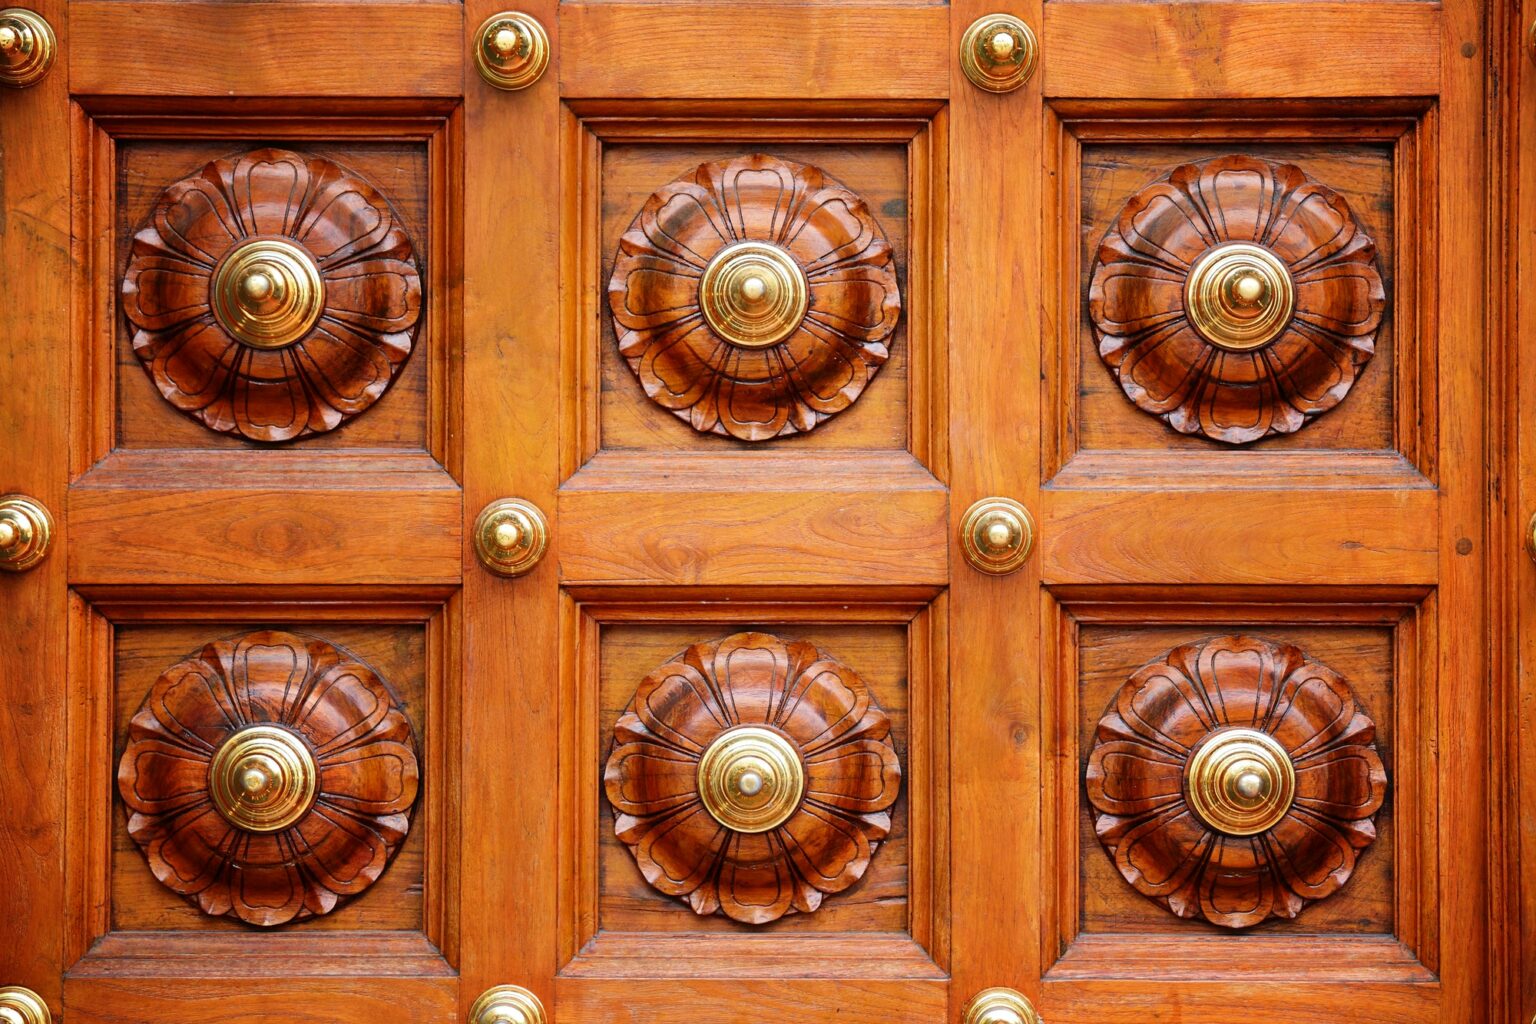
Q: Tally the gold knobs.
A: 15